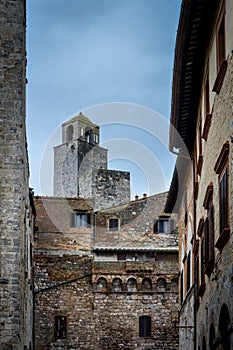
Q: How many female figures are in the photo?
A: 0